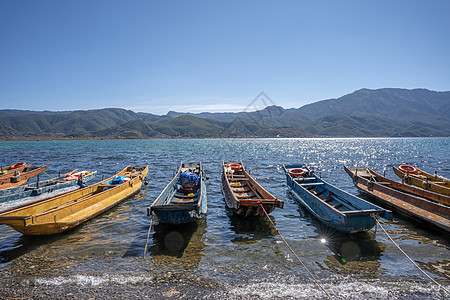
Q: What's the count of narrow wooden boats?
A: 9